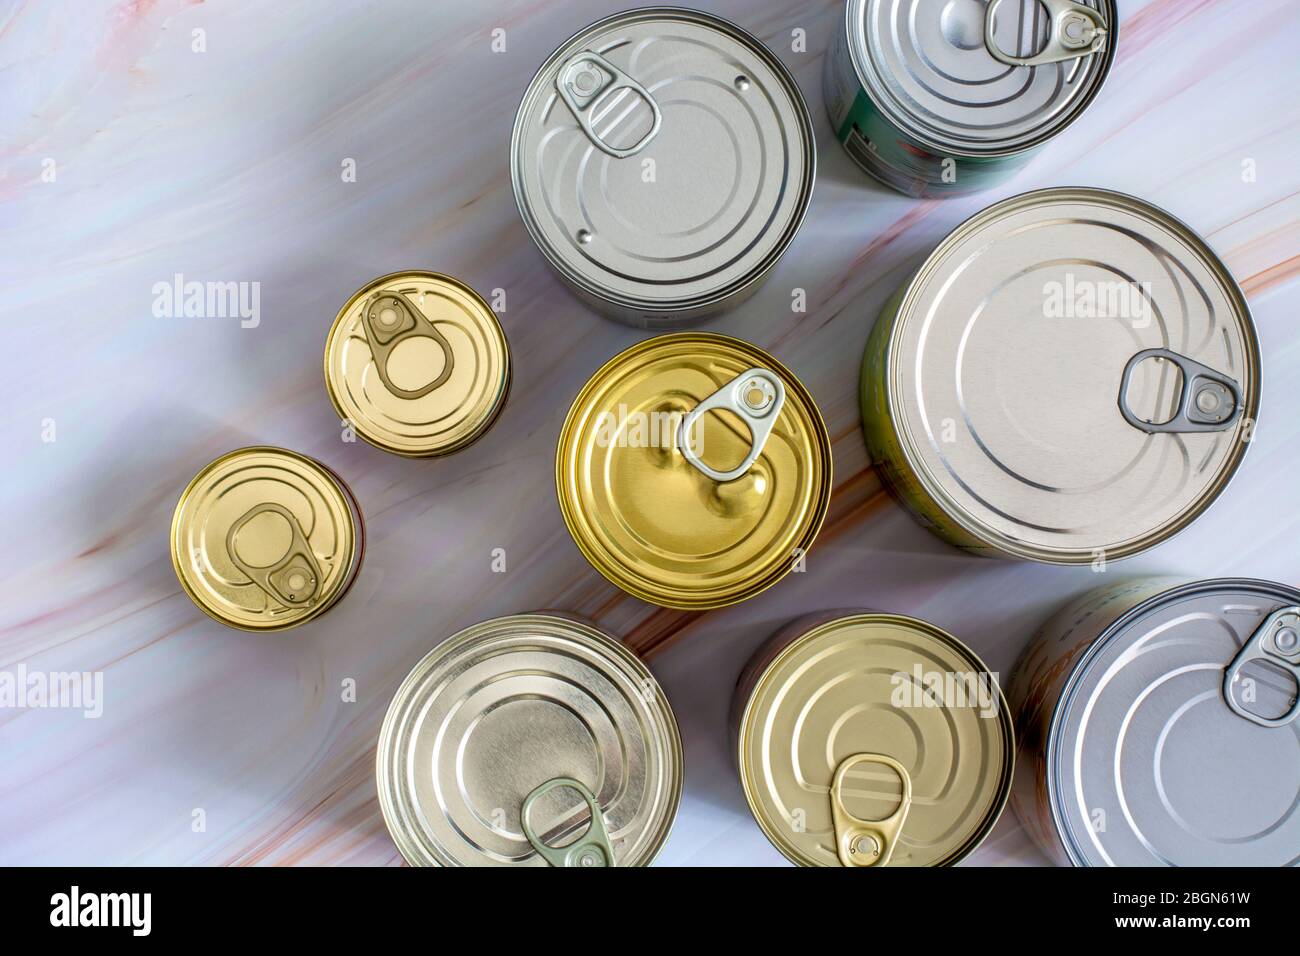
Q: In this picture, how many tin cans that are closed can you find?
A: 9